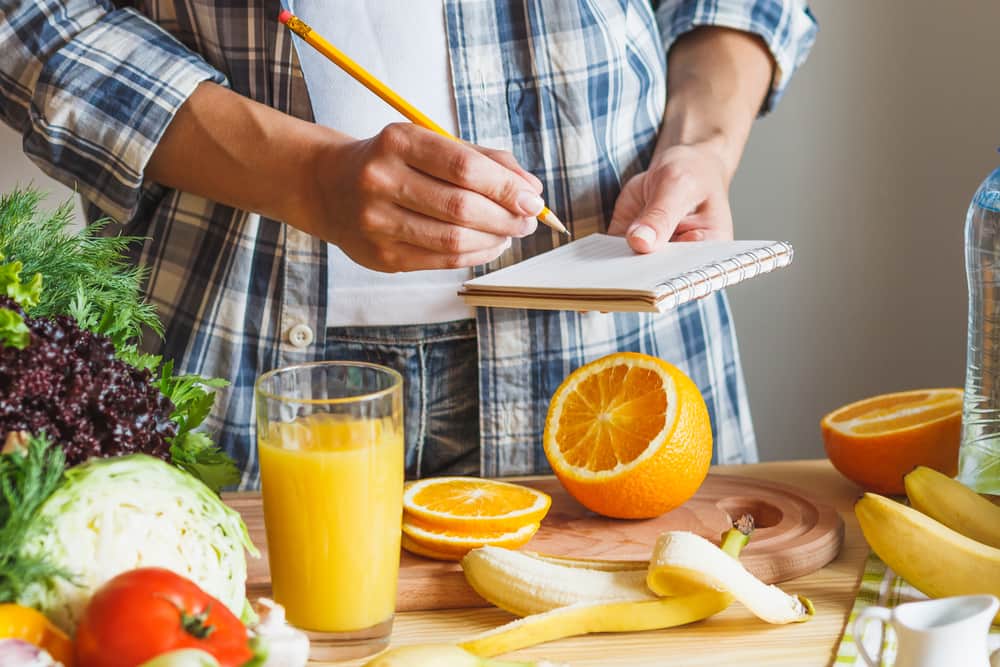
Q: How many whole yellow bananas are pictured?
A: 2